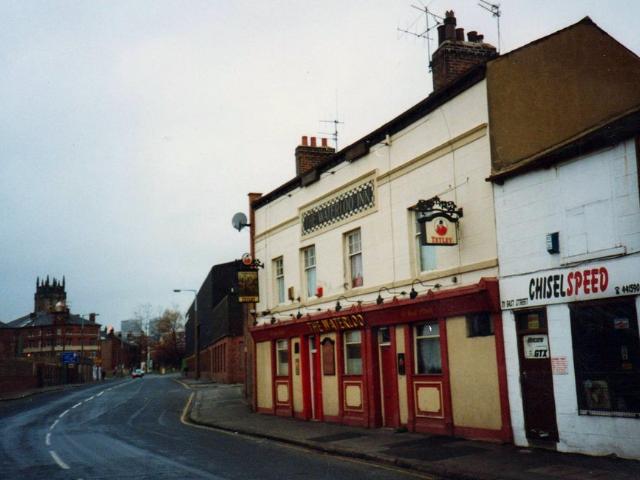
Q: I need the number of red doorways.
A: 2